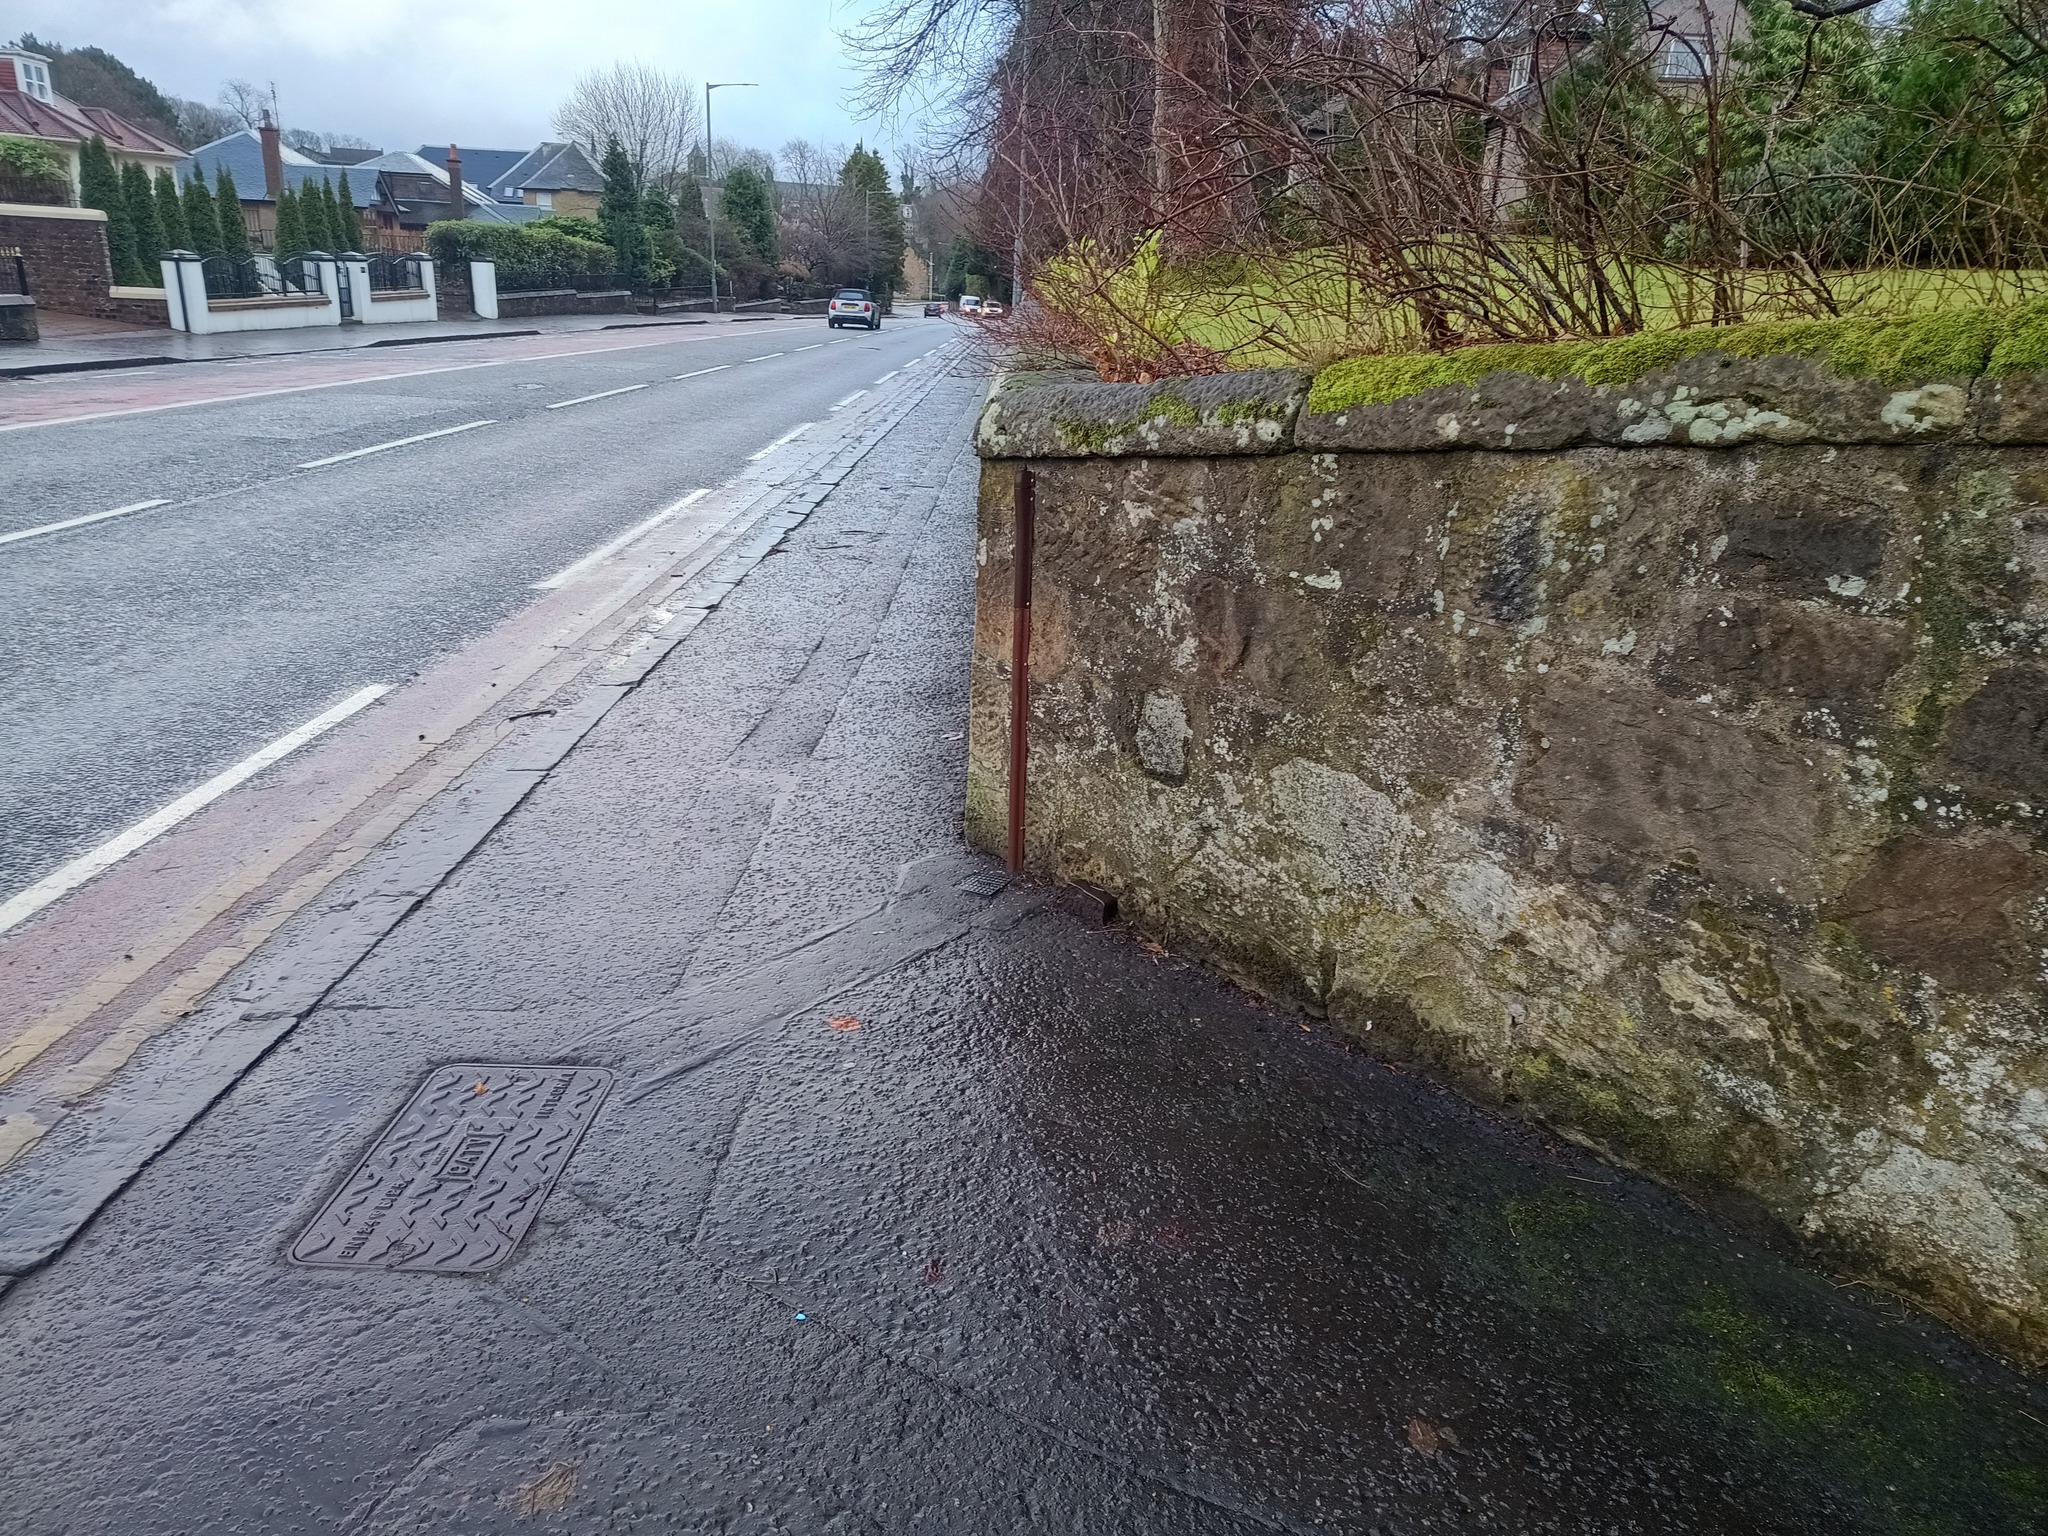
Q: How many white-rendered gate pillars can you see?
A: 5